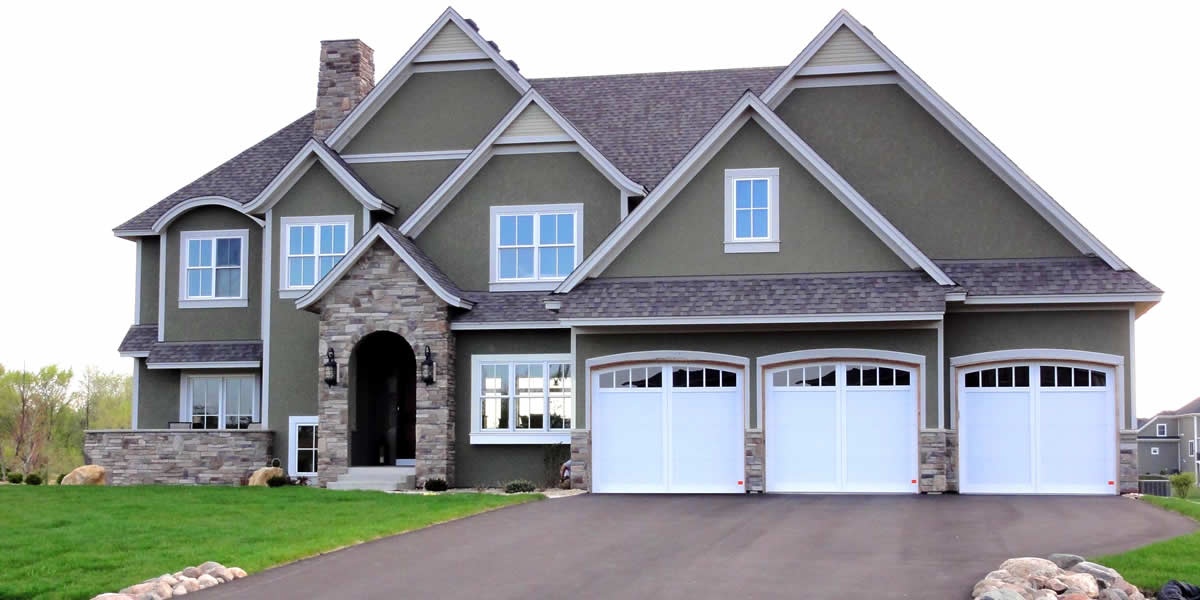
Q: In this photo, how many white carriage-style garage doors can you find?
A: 3